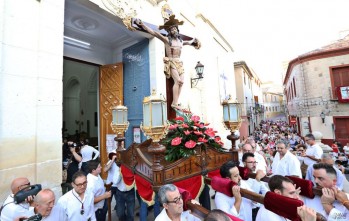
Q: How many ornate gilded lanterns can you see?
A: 3